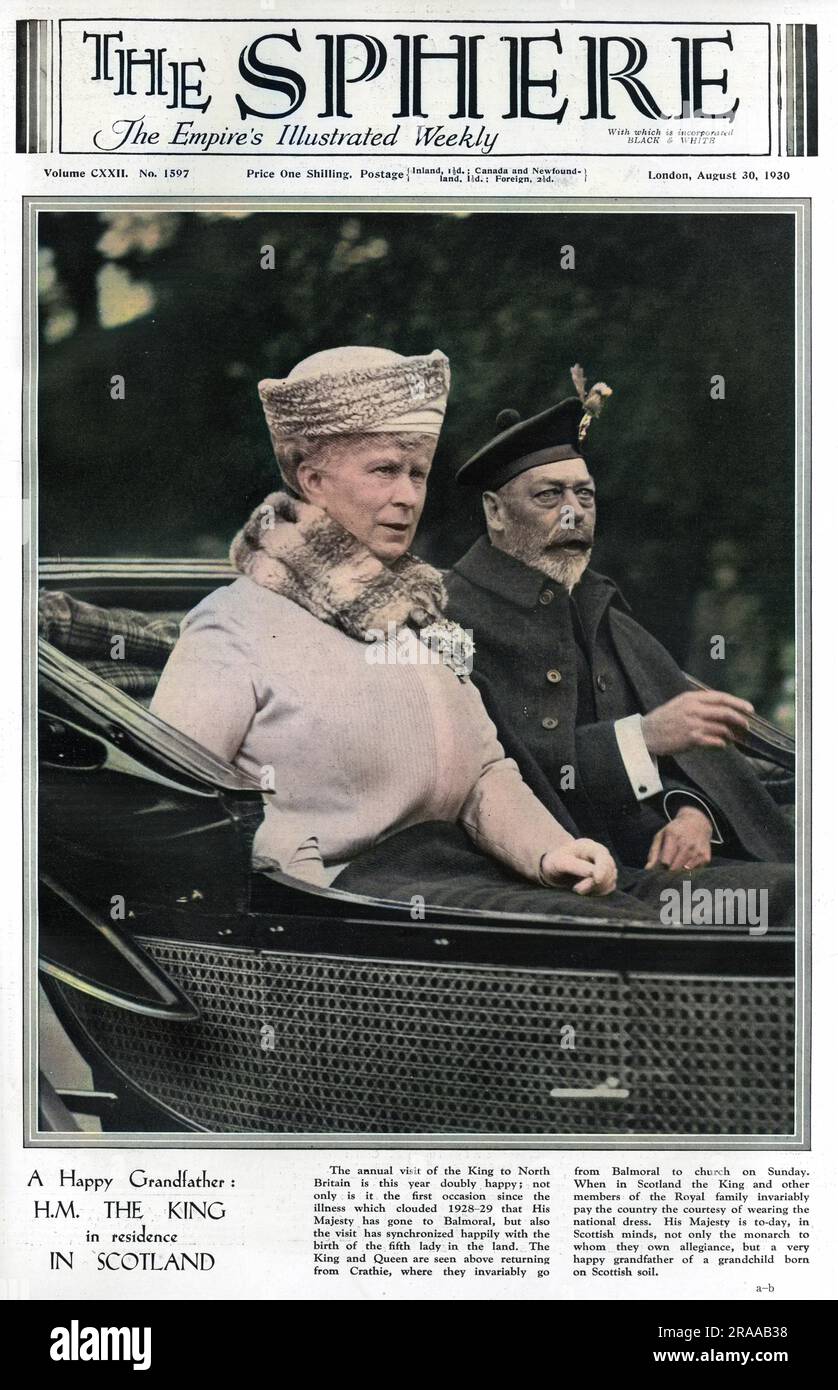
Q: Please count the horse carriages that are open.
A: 1